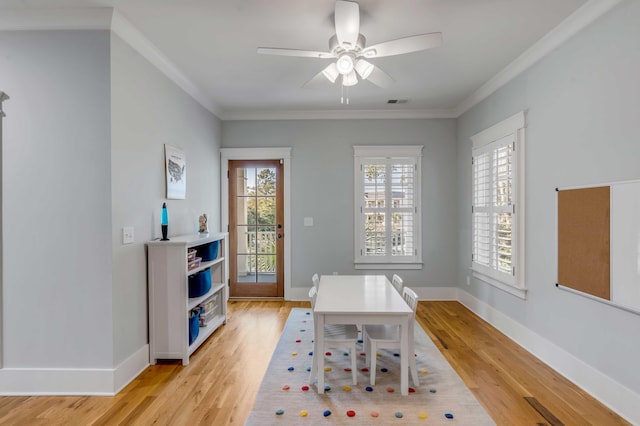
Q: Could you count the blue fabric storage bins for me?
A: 3